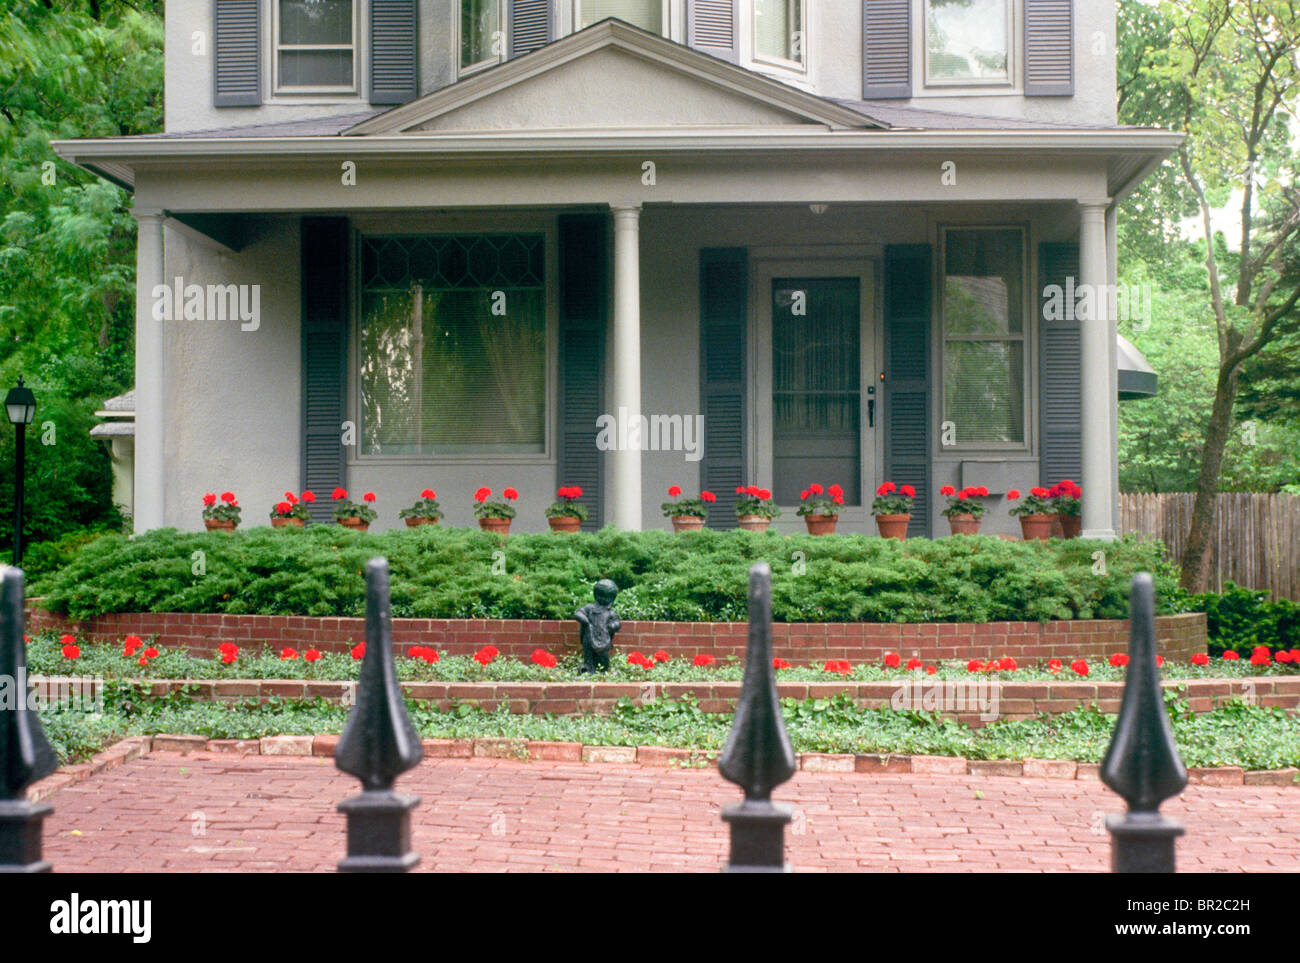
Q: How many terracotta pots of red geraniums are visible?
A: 13